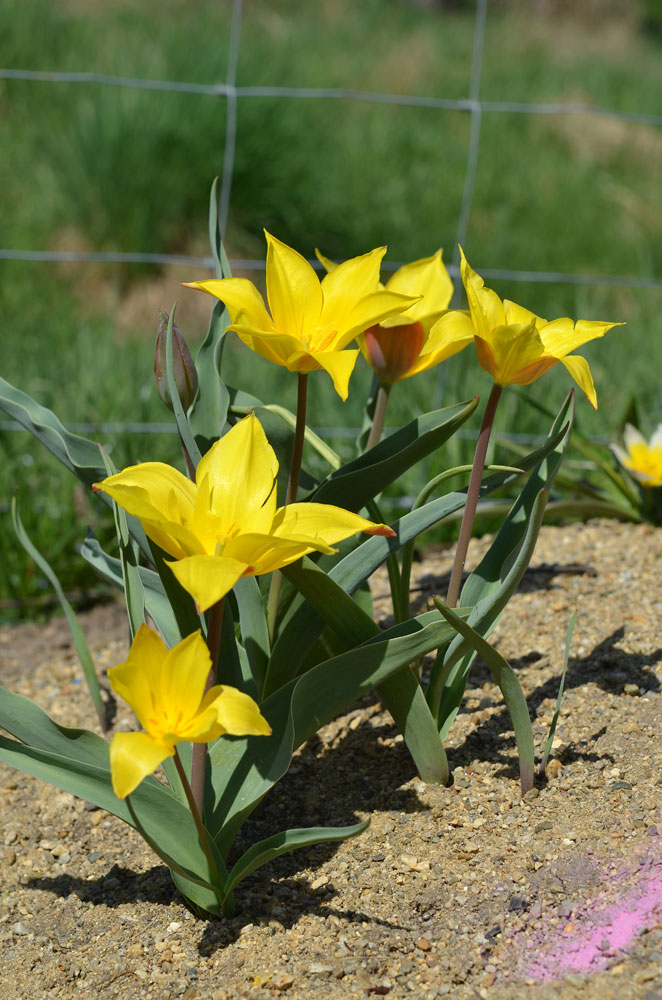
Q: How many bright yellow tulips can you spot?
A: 5